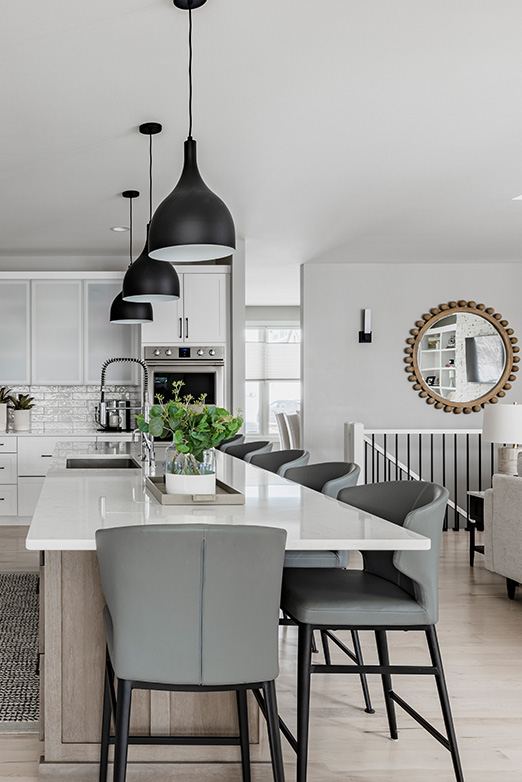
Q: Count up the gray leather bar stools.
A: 6